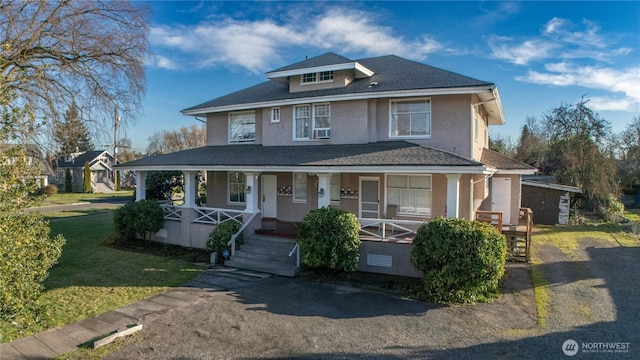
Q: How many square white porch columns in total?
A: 5